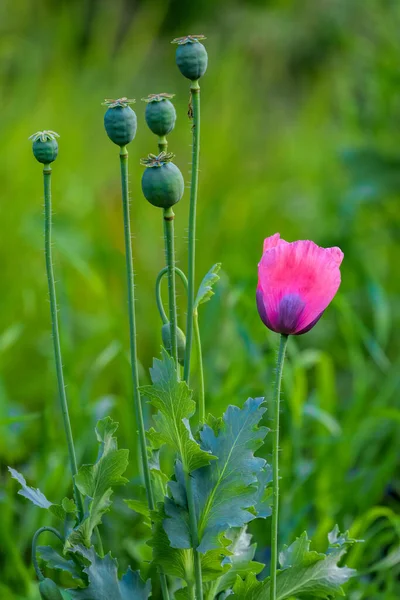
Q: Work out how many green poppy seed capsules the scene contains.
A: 5